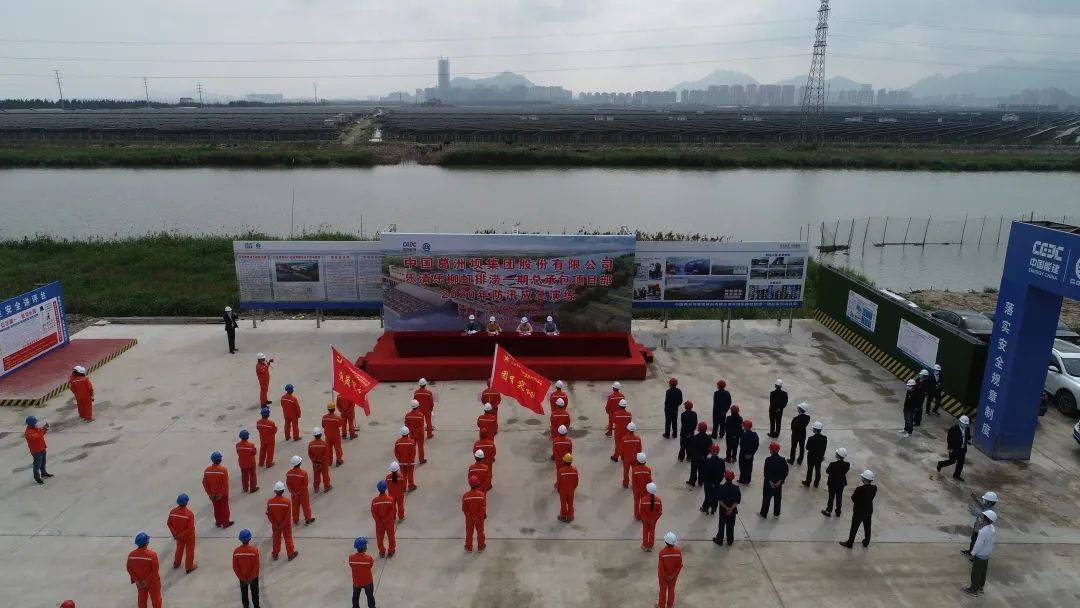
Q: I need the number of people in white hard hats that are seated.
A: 4